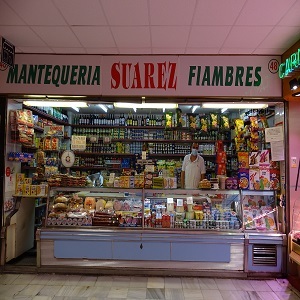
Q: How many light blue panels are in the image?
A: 3